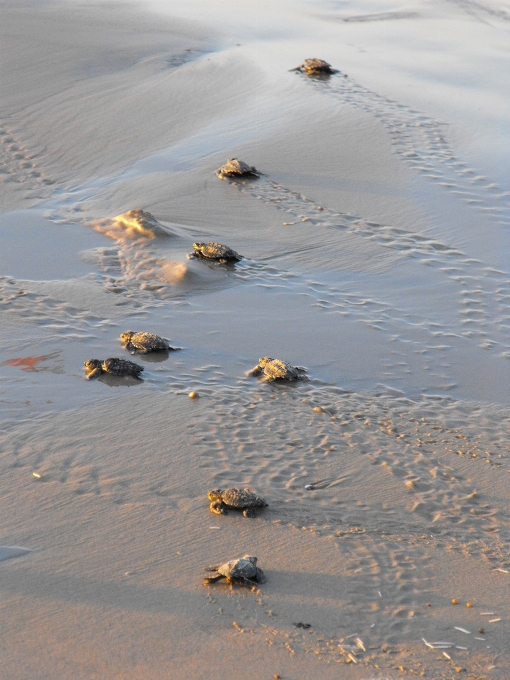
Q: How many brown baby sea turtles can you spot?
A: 8